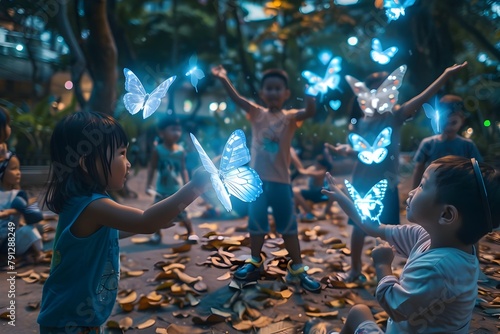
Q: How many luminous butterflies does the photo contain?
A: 10